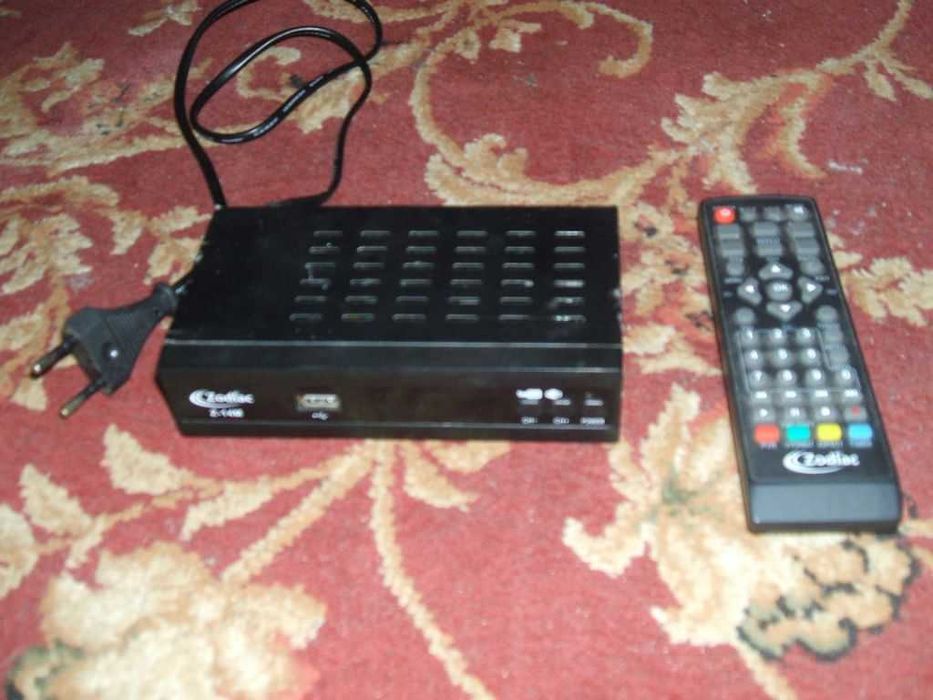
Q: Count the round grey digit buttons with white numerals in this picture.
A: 10